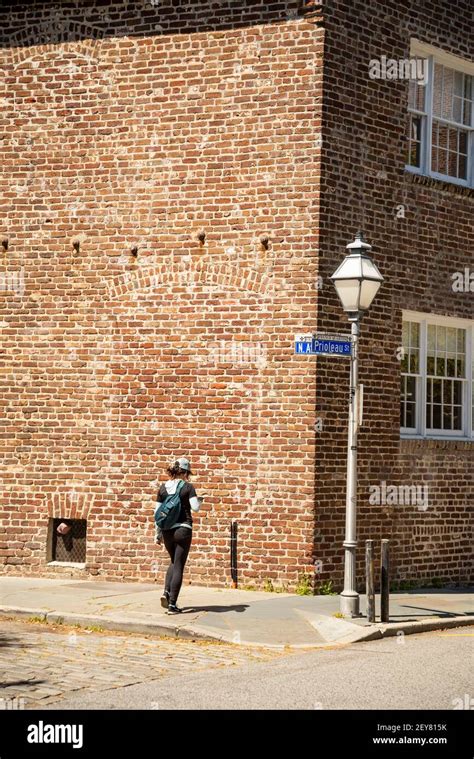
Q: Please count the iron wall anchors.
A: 5